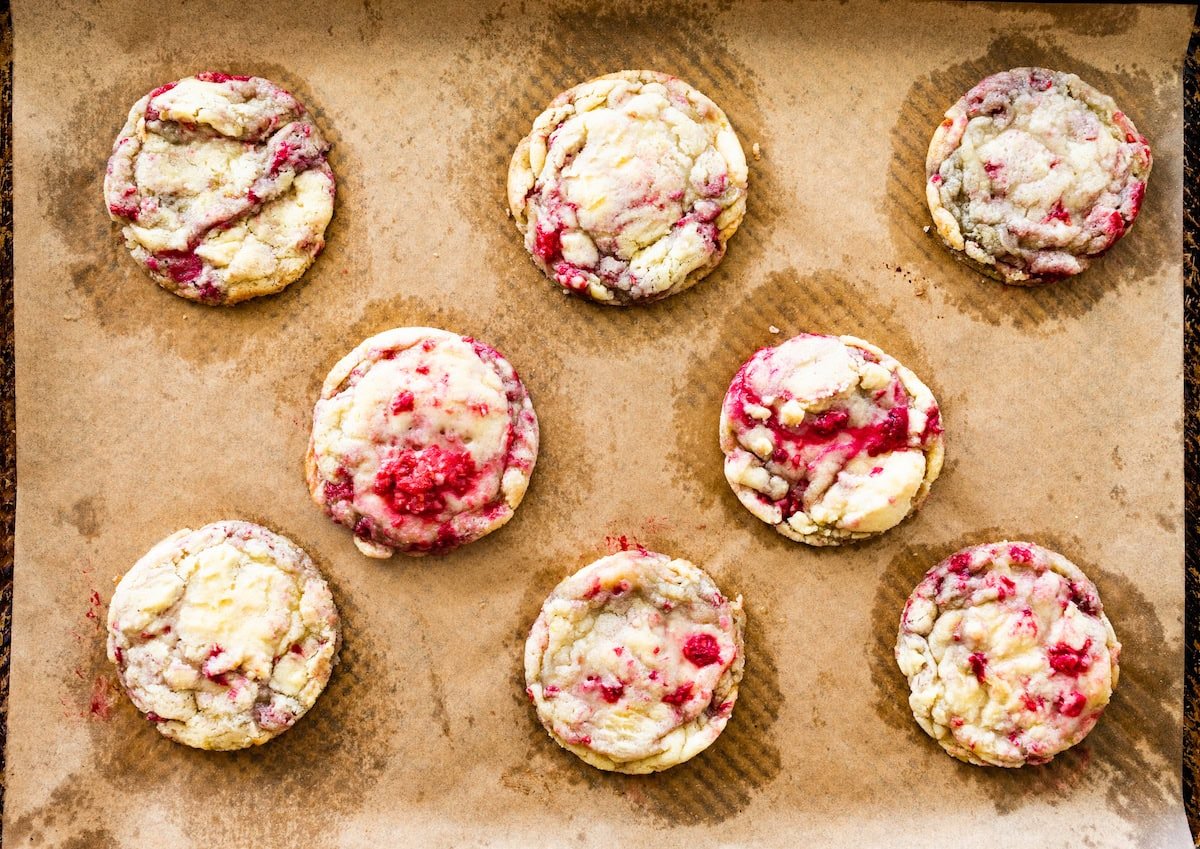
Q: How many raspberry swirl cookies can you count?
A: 8